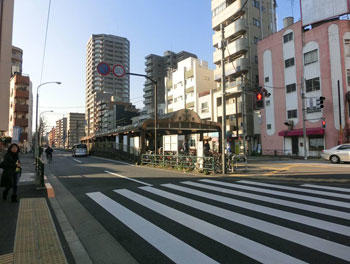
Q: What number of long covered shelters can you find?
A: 1